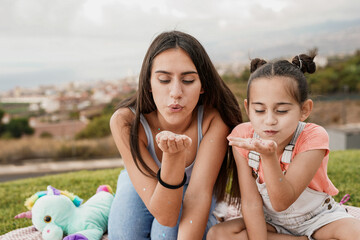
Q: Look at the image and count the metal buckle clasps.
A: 2